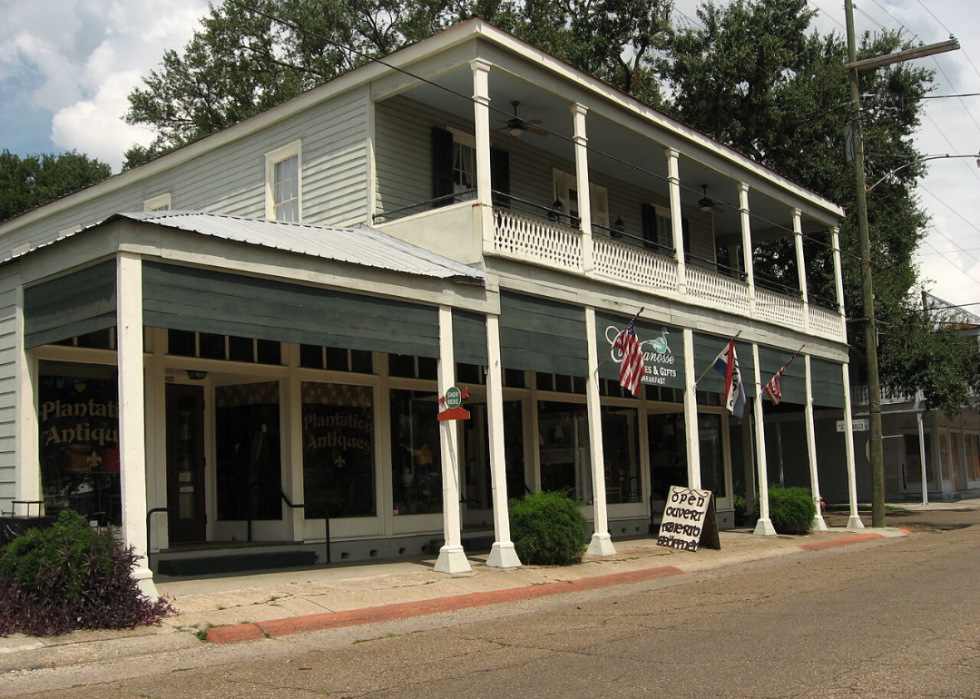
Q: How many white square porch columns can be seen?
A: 14